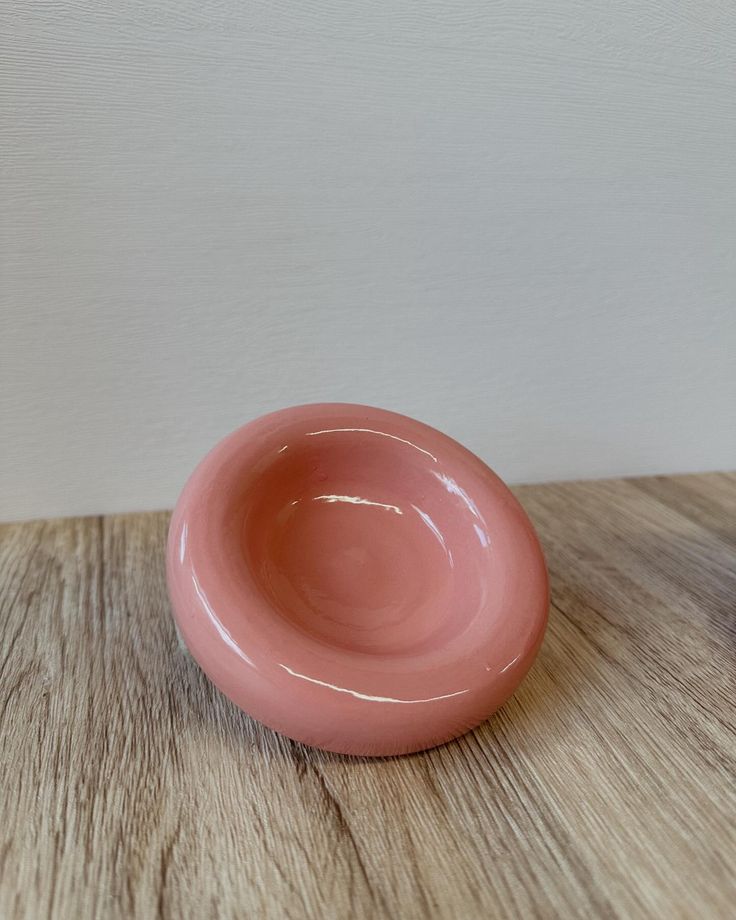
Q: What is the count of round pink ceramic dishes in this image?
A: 1